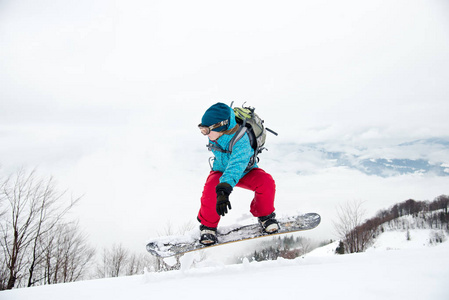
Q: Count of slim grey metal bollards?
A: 0